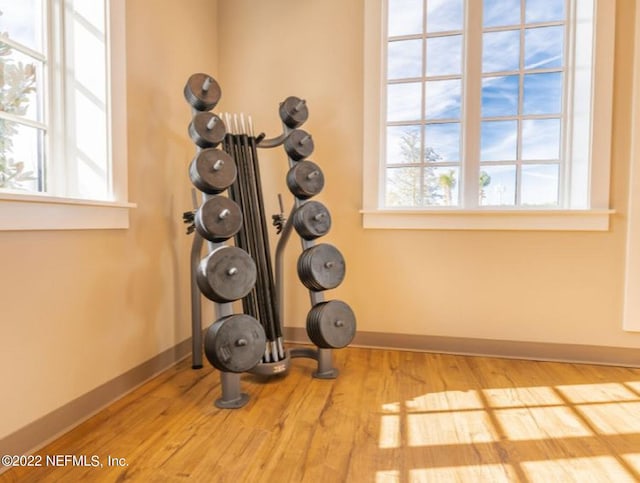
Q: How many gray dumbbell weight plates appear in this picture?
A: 12